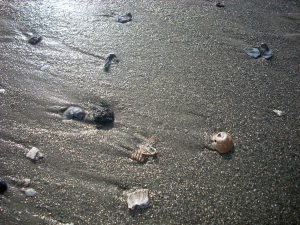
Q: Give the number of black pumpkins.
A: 0